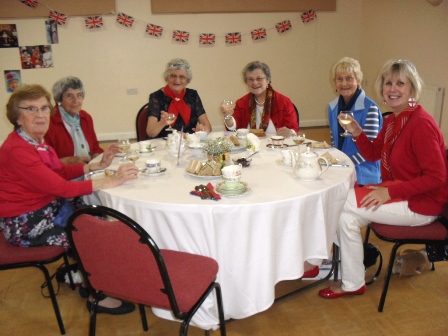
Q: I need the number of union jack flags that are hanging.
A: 11